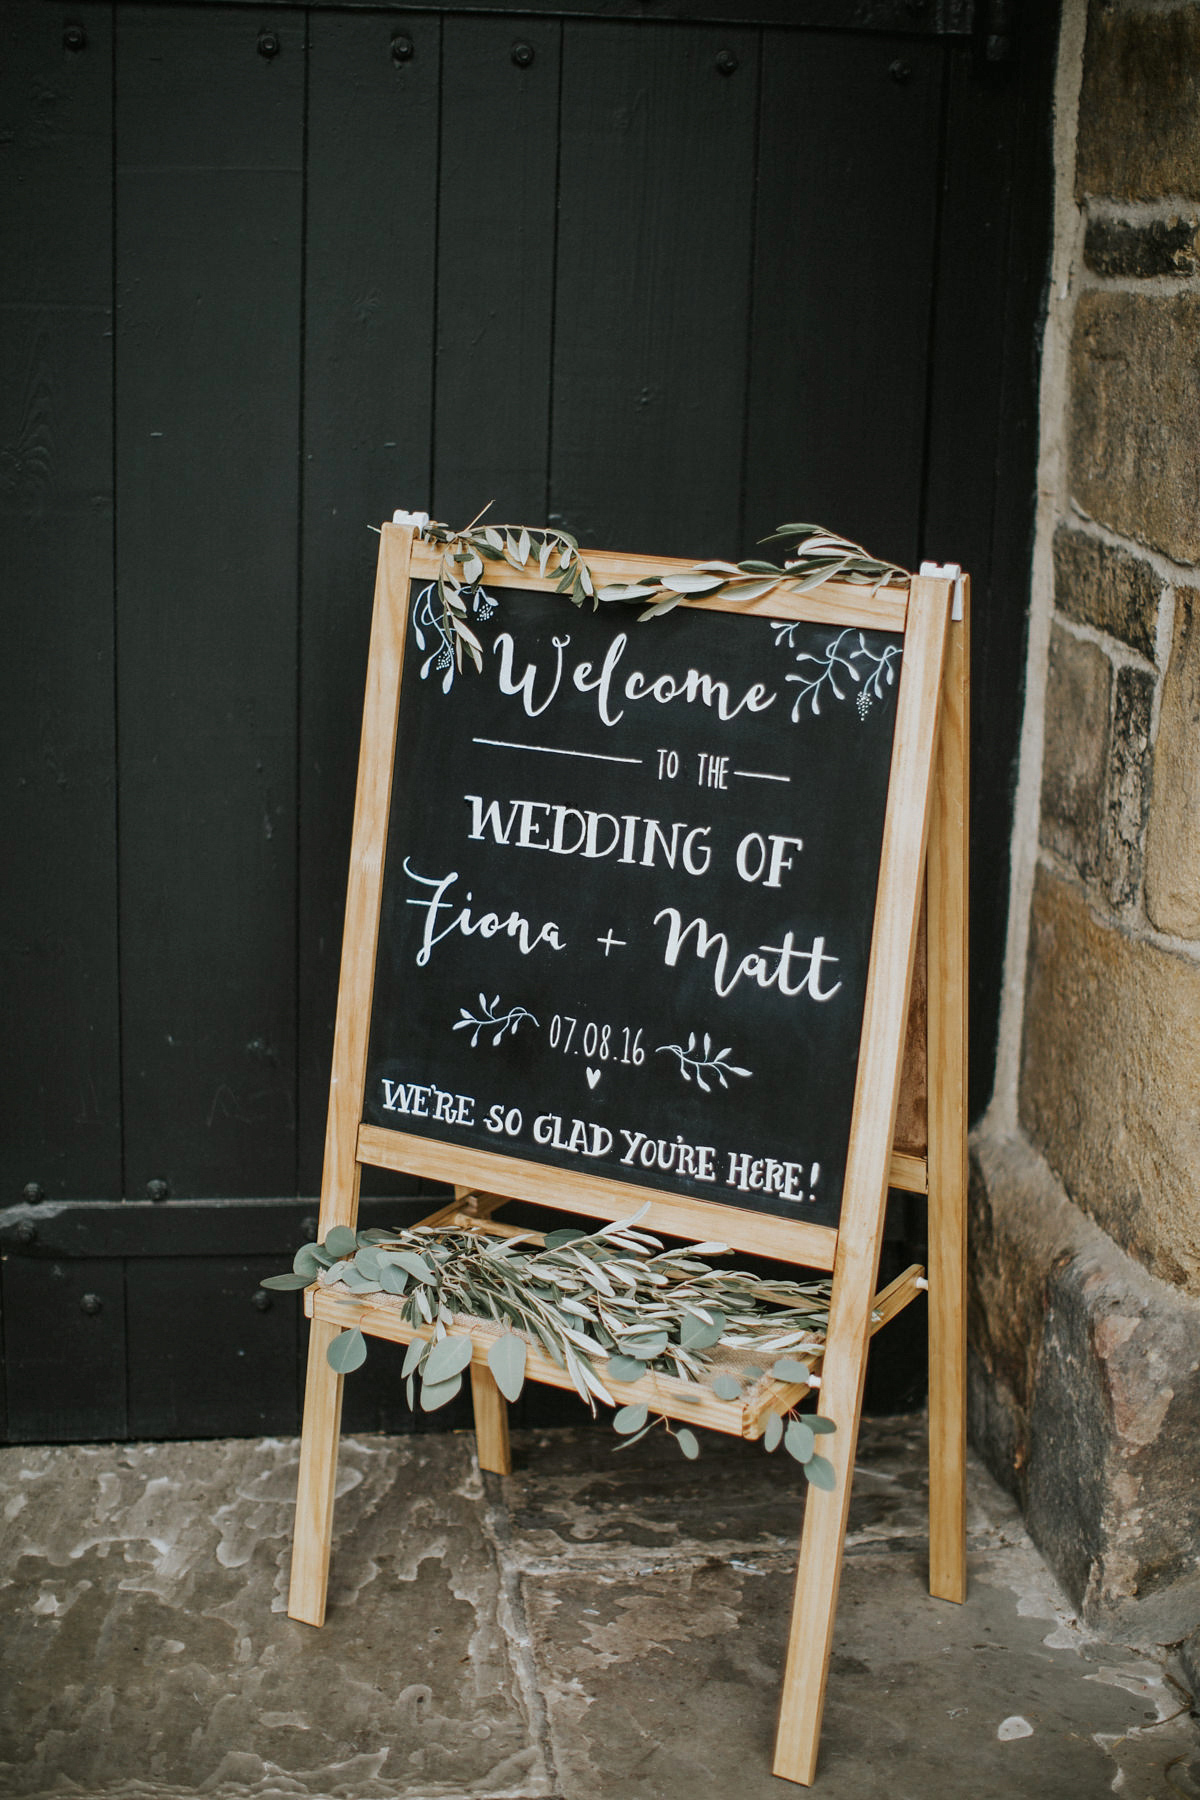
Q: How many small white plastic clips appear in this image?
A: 2